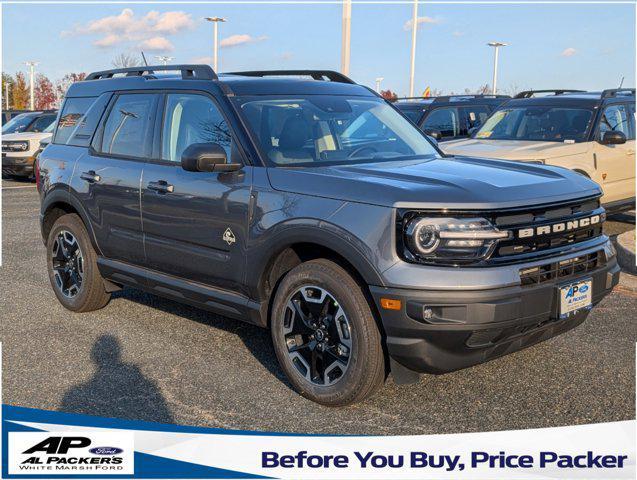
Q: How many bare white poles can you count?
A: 2